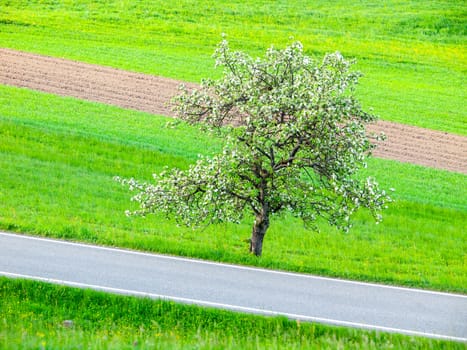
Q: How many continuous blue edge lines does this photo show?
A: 0